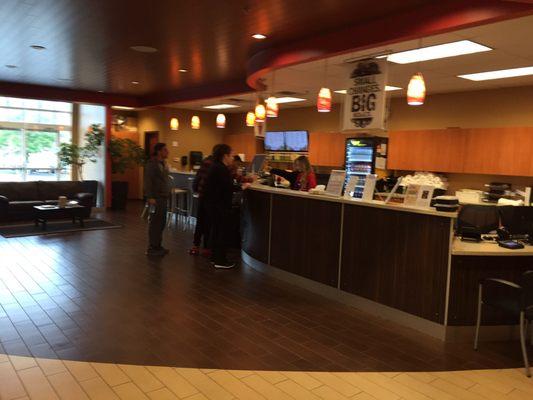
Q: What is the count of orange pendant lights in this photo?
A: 8